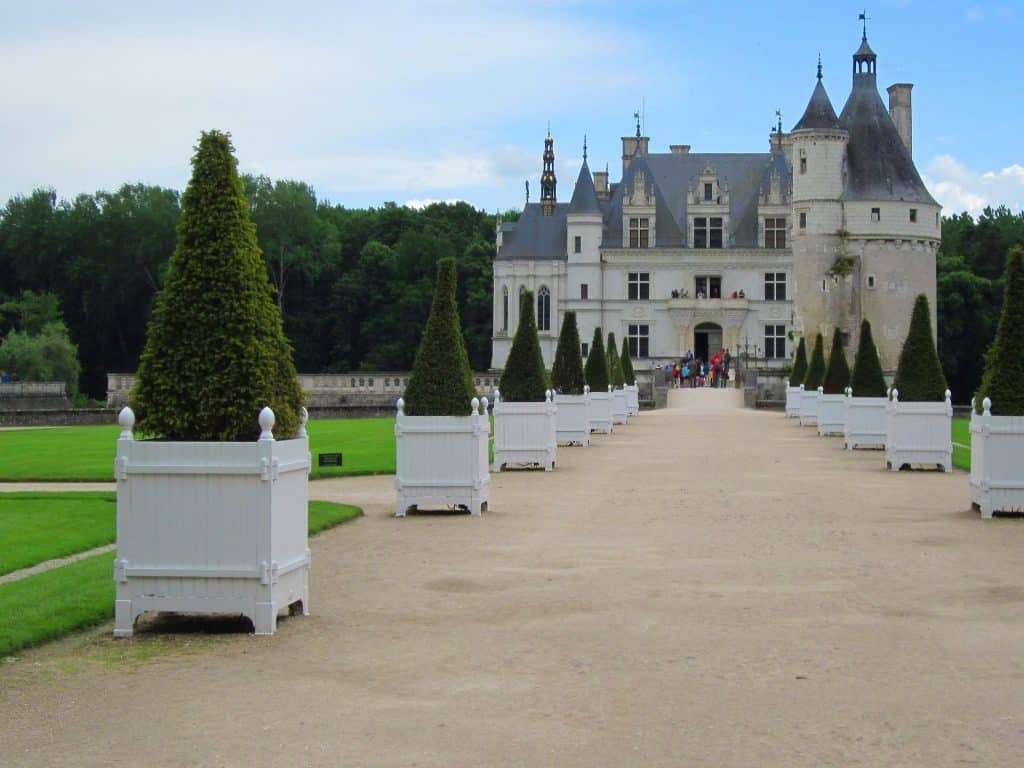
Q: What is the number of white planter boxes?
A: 13